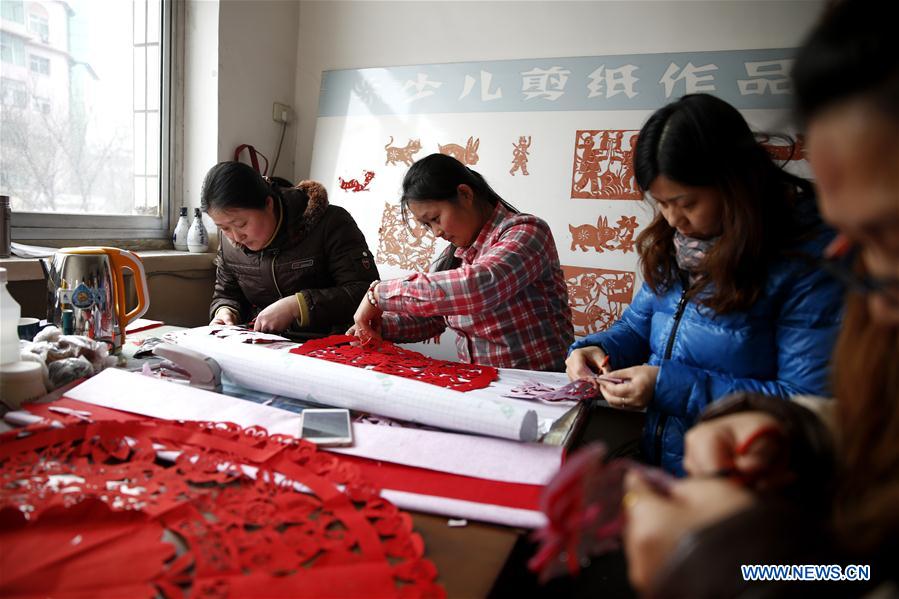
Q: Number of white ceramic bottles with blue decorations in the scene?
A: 2